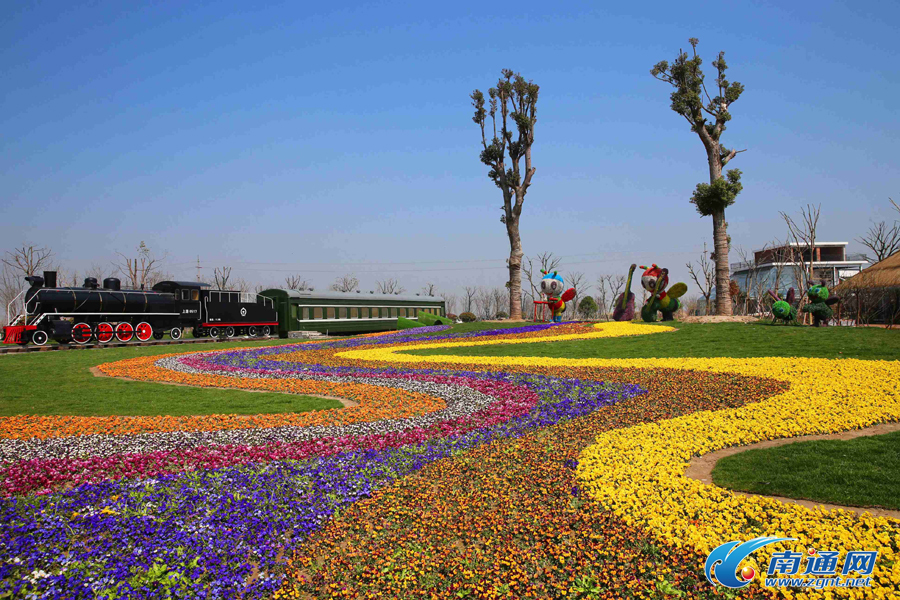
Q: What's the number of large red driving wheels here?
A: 4